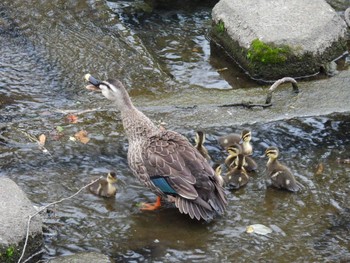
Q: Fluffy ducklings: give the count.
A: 7